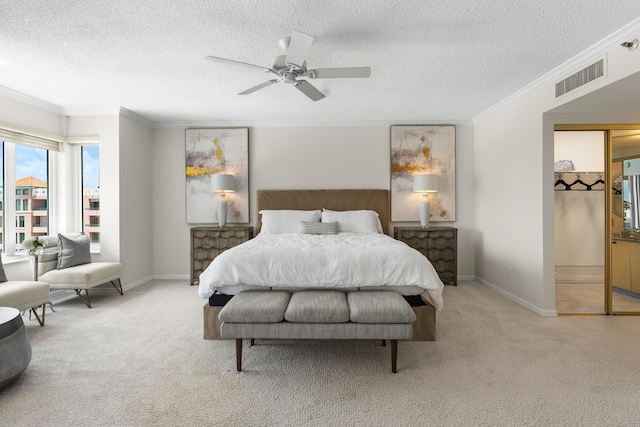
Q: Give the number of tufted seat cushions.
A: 3